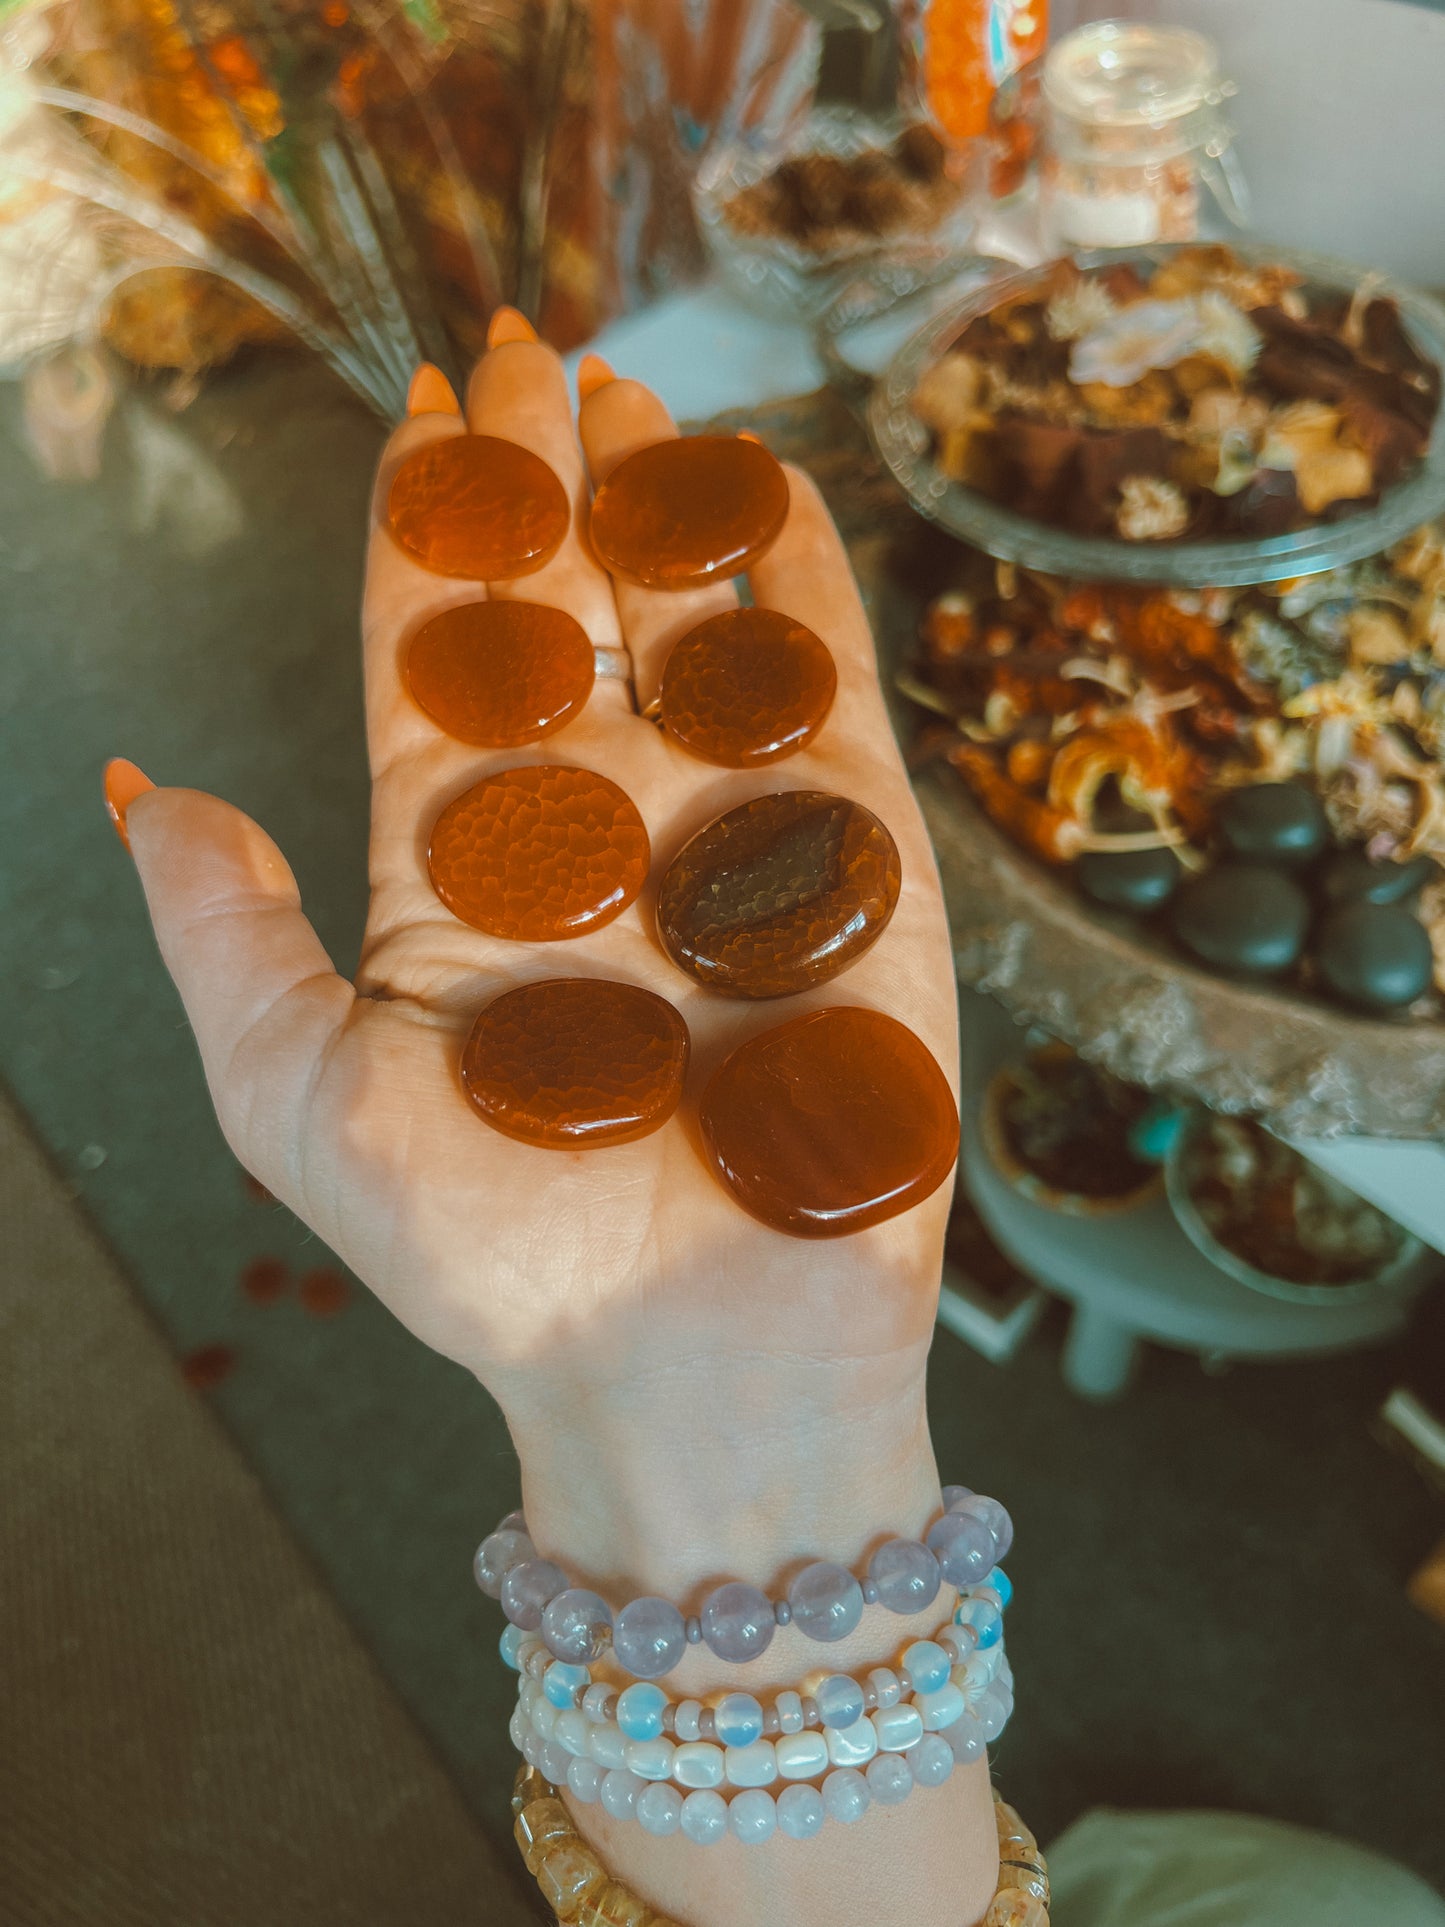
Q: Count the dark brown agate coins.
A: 1